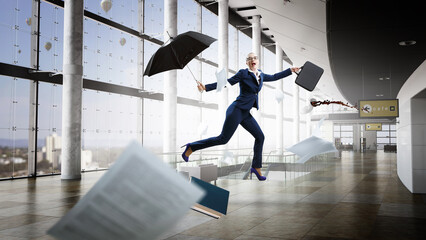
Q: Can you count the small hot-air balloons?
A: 5